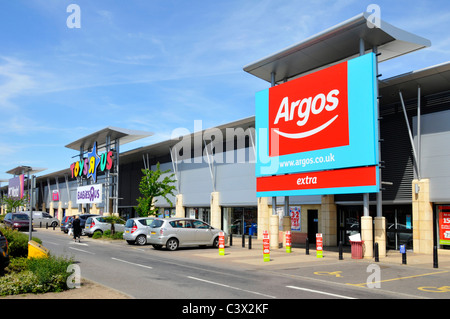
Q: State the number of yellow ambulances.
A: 0